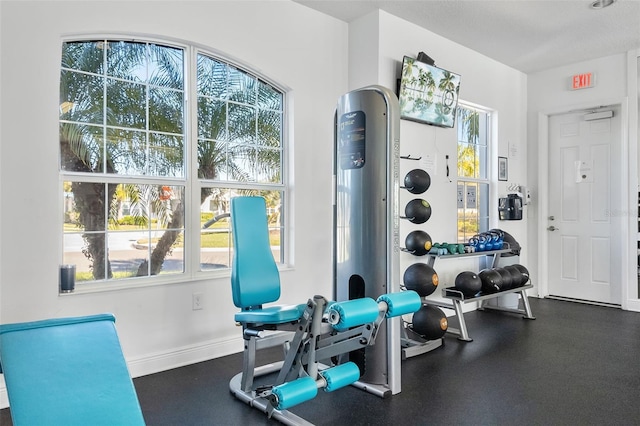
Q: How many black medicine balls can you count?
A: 10